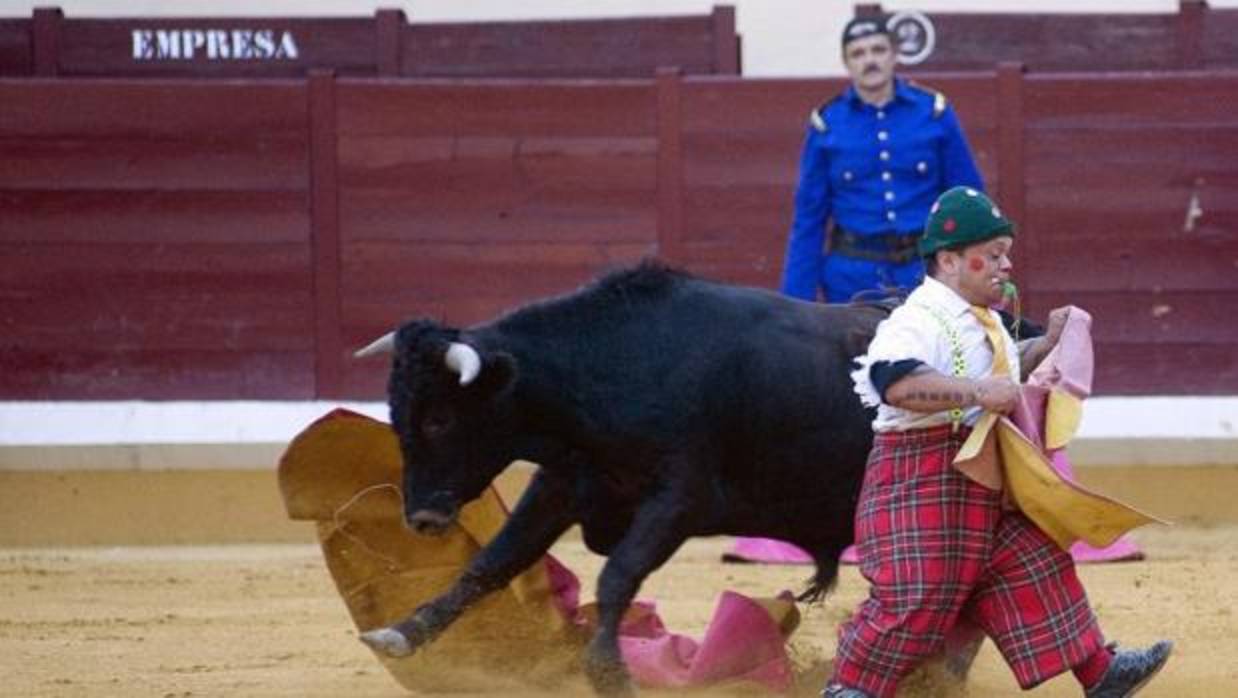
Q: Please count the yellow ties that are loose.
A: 1